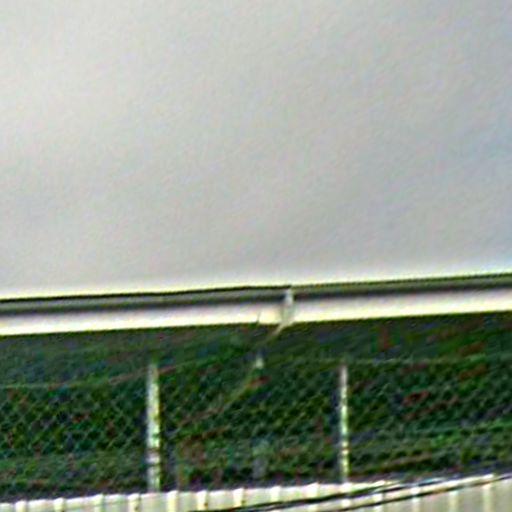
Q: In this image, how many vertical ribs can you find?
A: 14